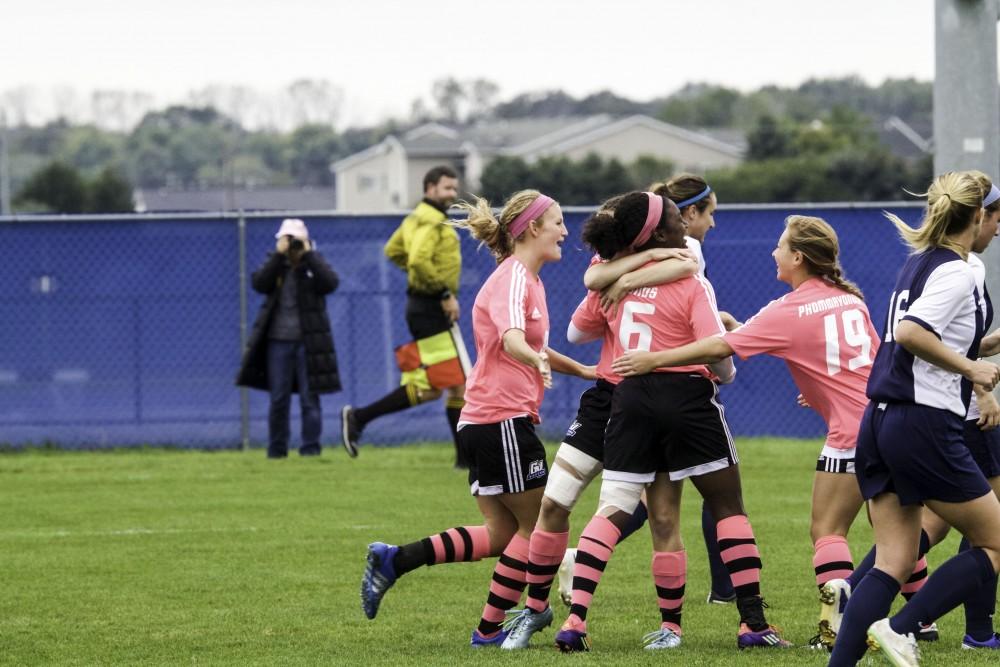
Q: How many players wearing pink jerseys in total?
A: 4